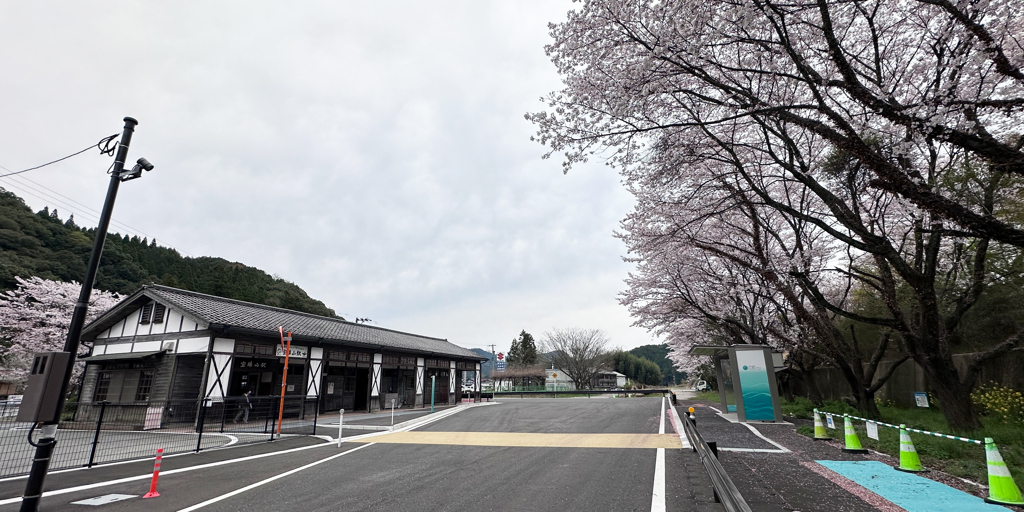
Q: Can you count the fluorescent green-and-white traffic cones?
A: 4